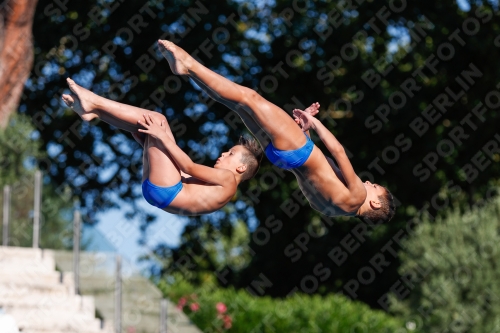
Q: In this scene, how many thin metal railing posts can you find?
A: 5